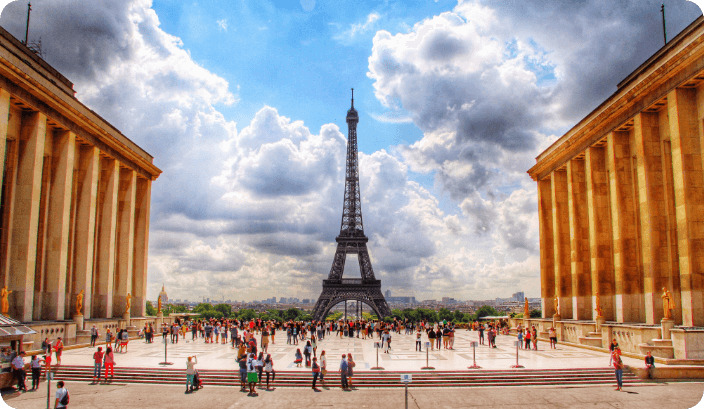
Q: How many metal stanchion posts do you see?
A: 7